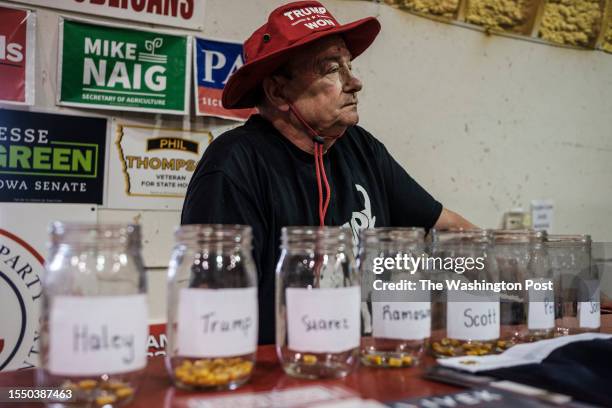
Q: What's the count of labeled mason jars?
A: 7